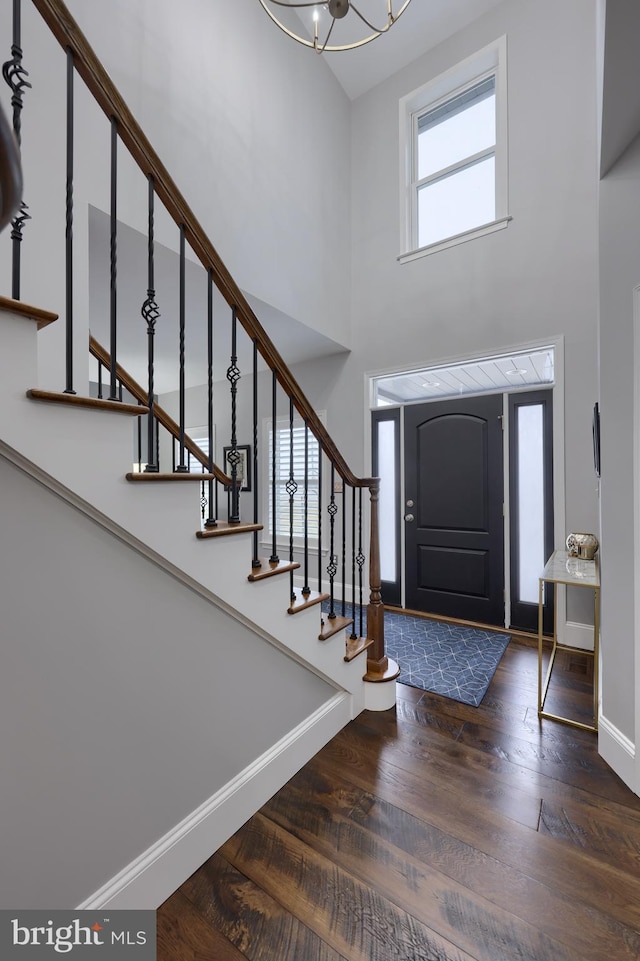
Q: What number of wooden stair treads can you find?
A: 9